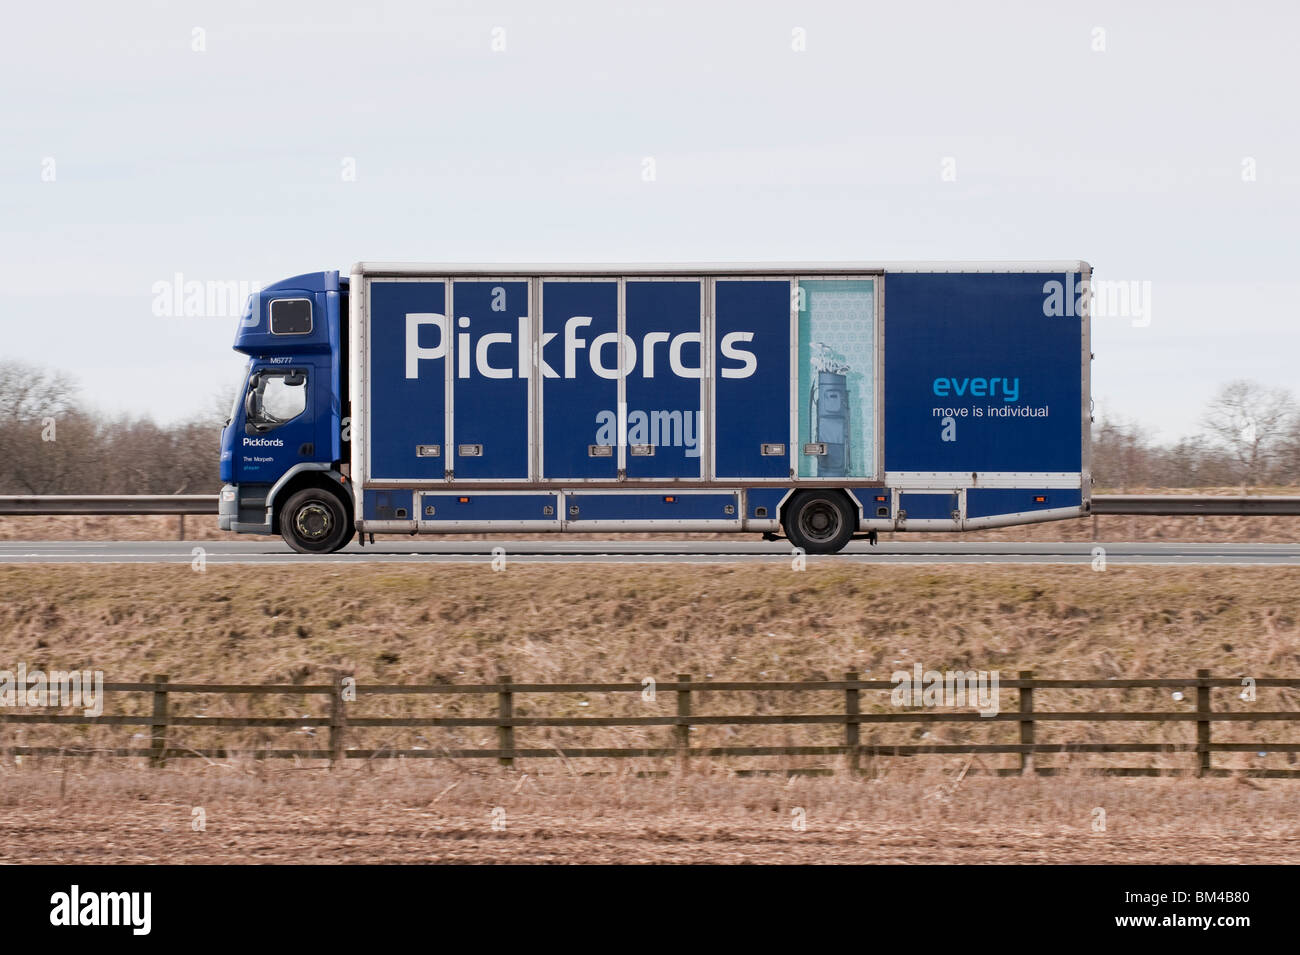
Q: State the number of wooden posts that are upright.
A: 7